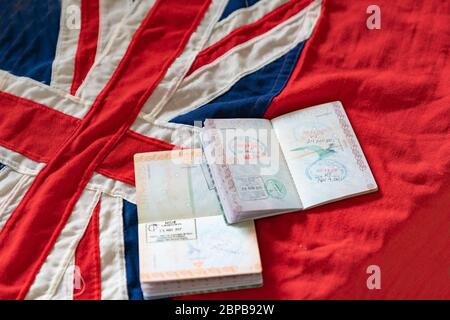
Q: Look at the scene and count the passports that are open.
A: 2